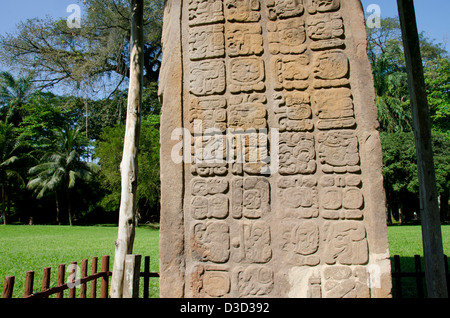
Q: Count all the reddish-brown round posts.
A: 8